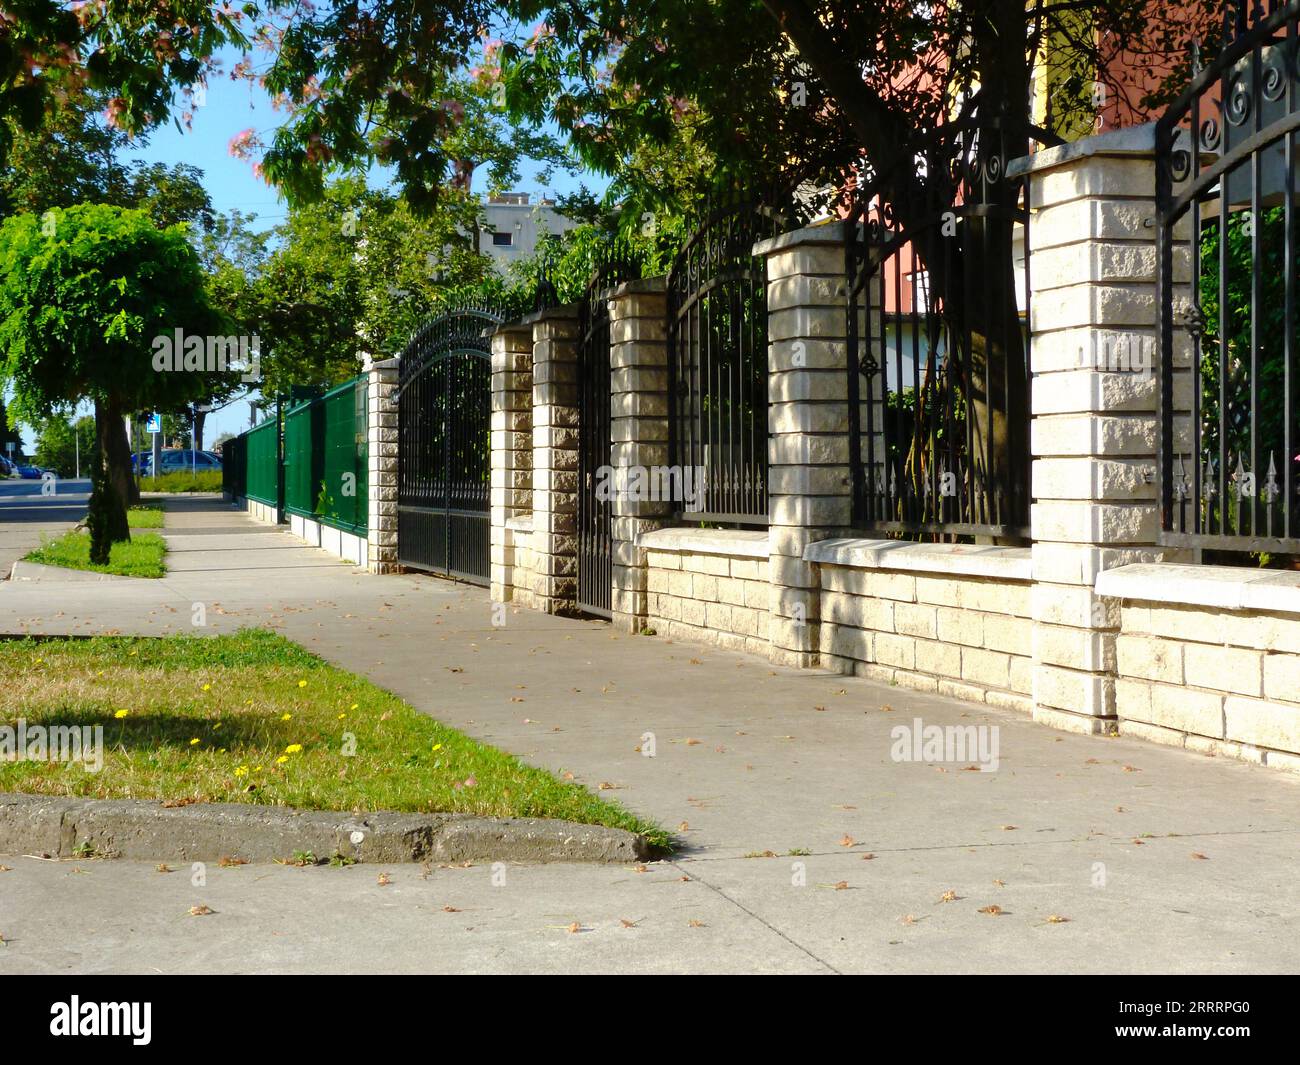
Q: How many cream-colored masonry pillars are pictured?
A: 6